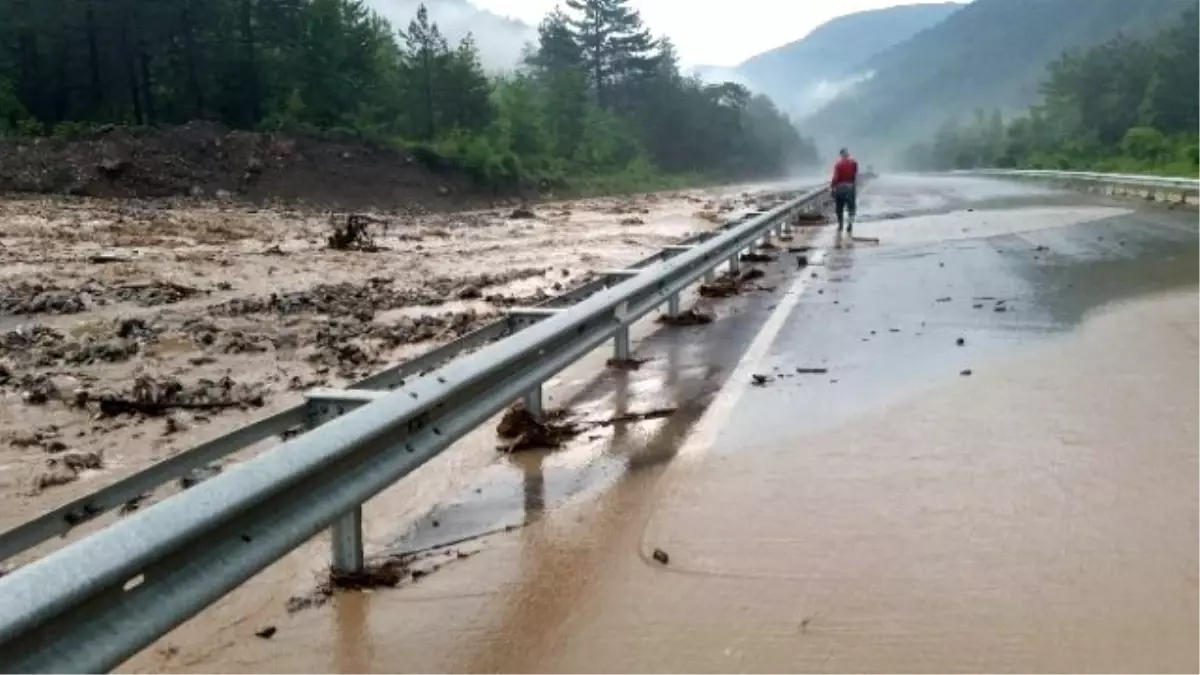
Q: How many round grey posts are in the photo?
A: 0